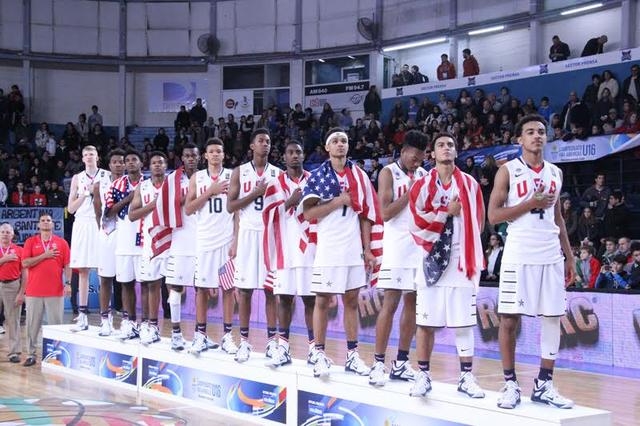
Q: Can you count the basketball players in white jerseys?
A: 12